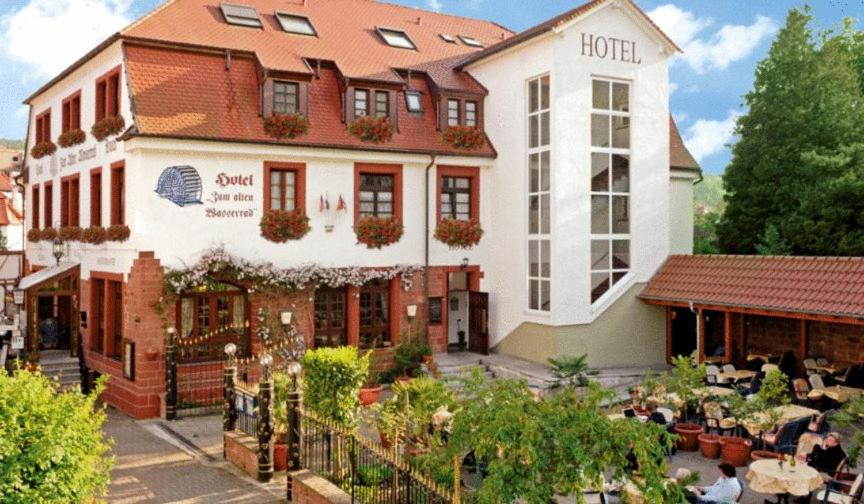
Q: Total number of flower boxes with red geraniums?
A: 14